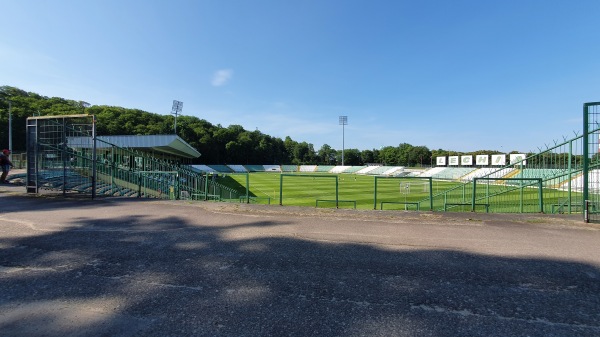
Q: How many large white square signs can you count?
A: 6